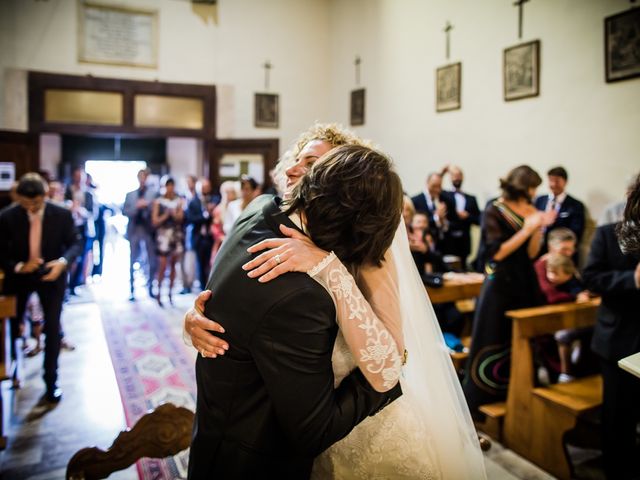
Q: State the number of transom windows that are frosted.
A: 2